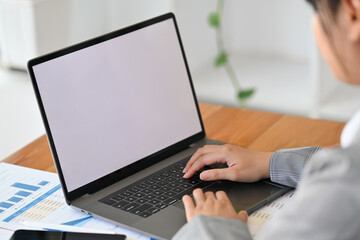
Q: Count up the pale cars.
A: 0